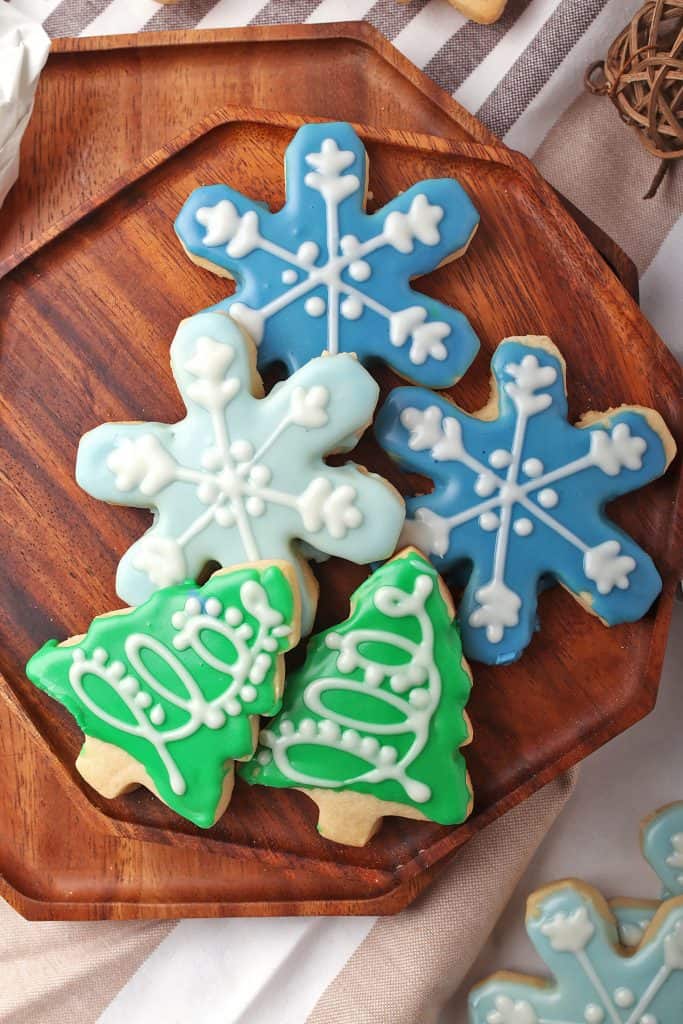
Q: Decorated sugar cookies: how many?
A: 7